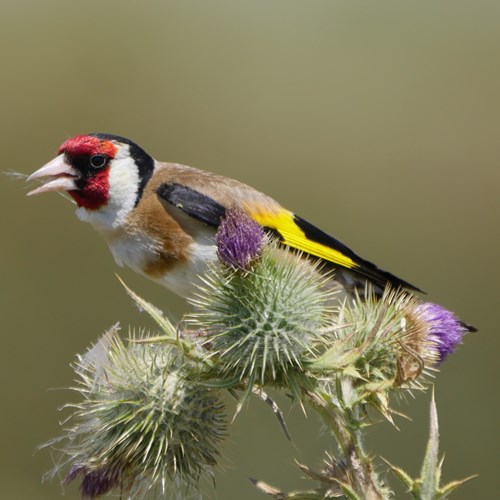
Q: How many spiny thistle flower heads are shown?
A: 3